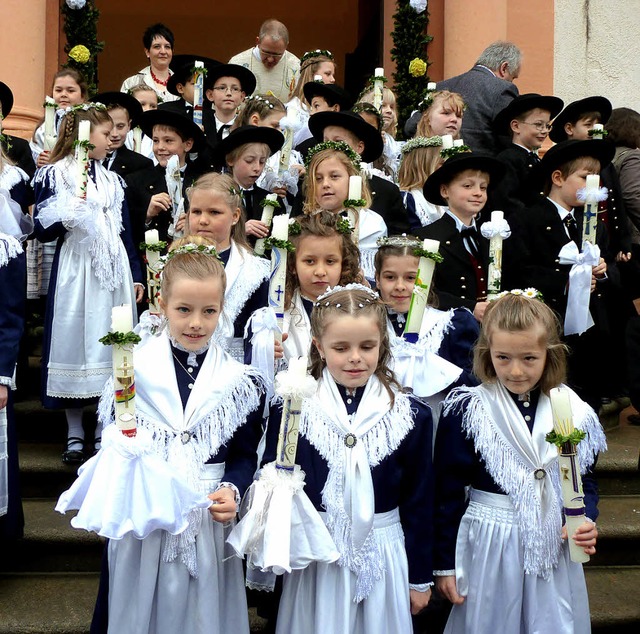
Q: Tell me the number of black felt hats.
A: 12